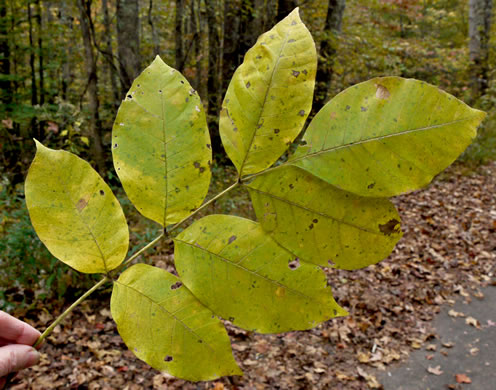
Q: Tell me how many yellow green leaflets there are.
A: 7